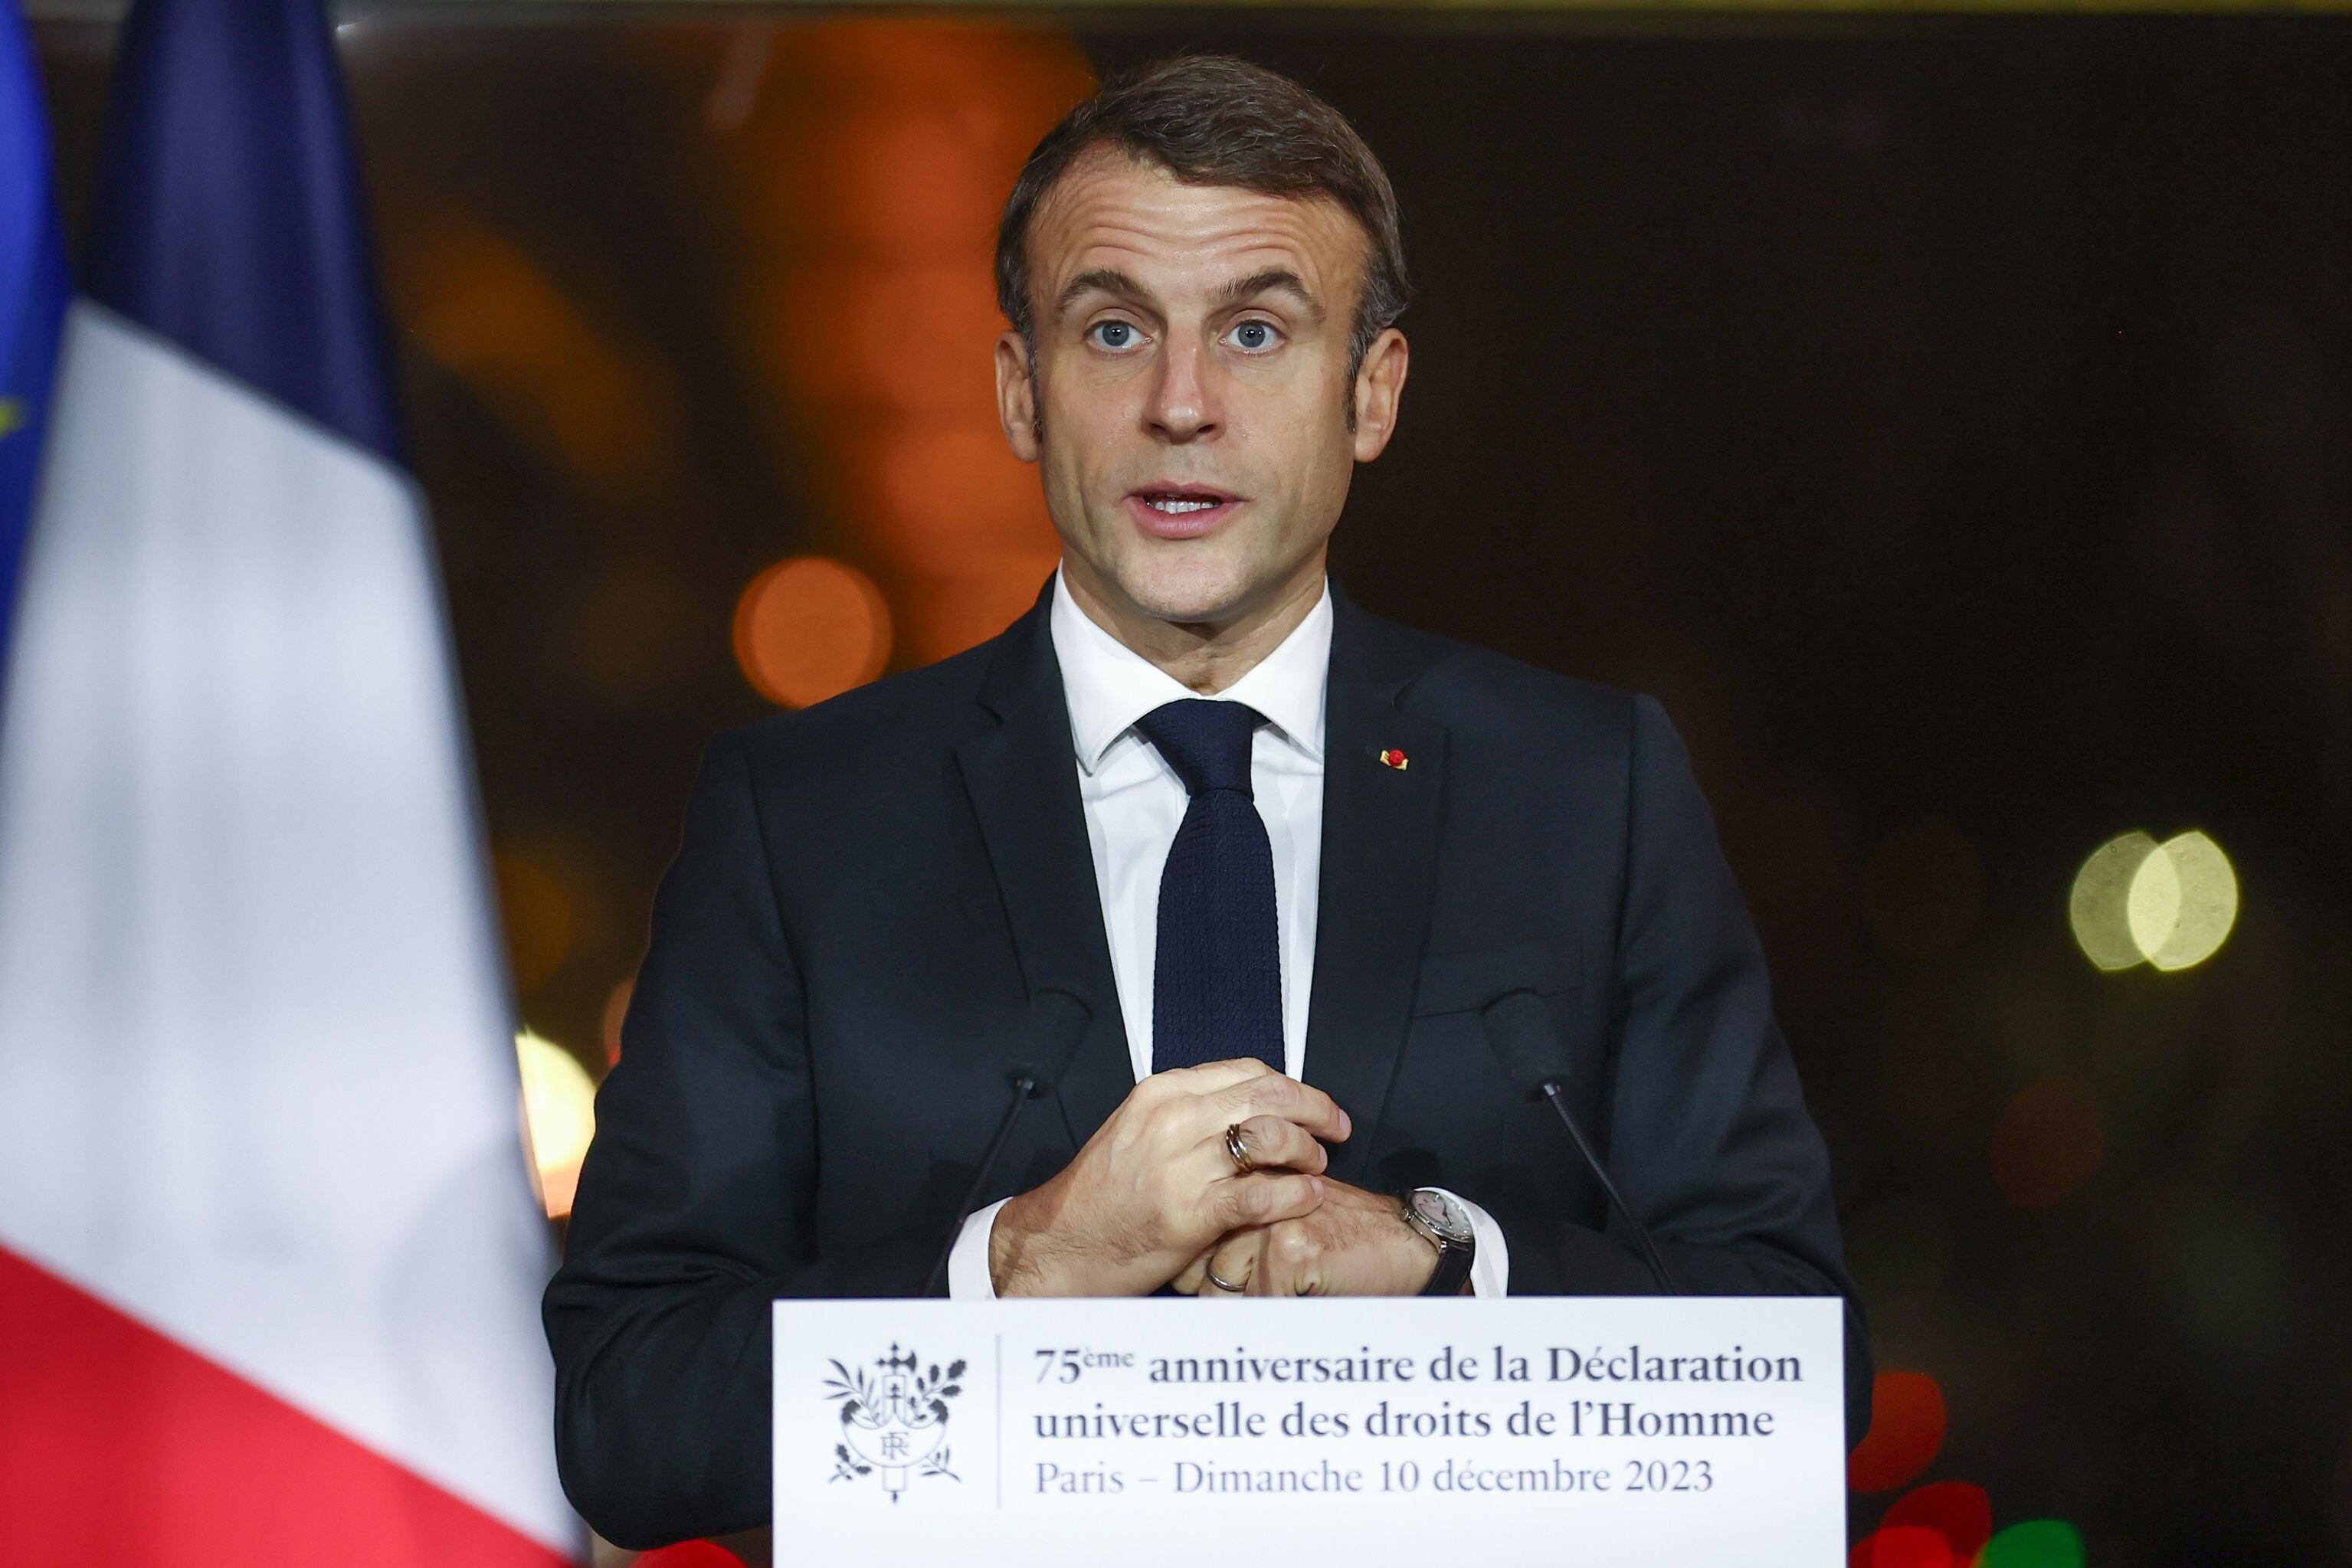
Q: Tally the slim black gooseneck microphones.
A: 2